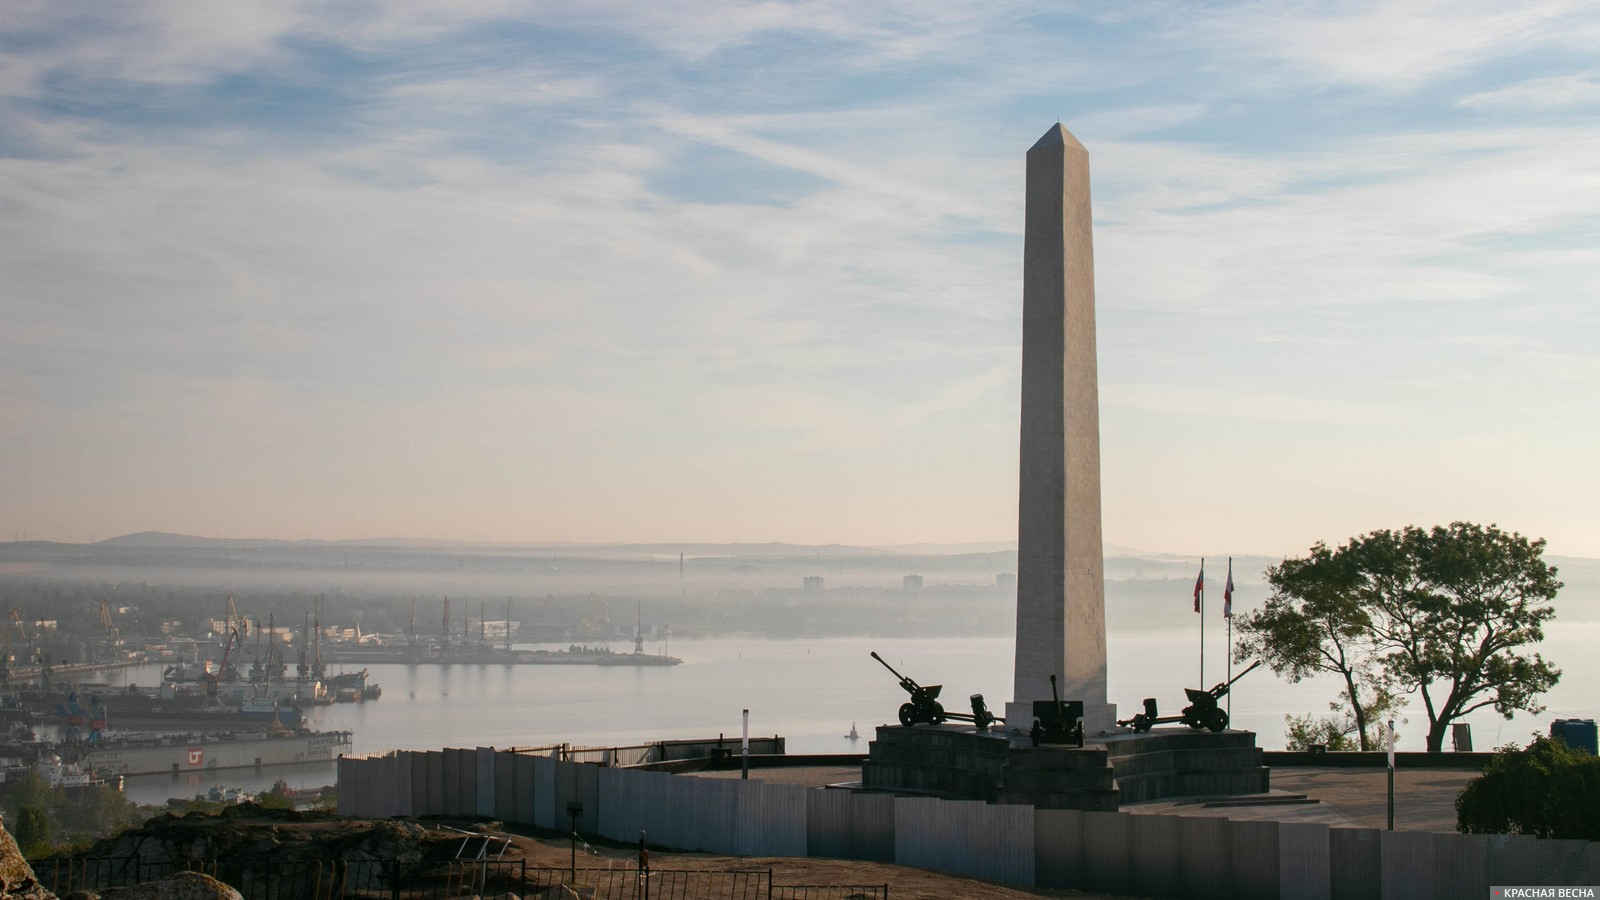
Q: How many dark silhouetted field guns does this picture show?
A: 3